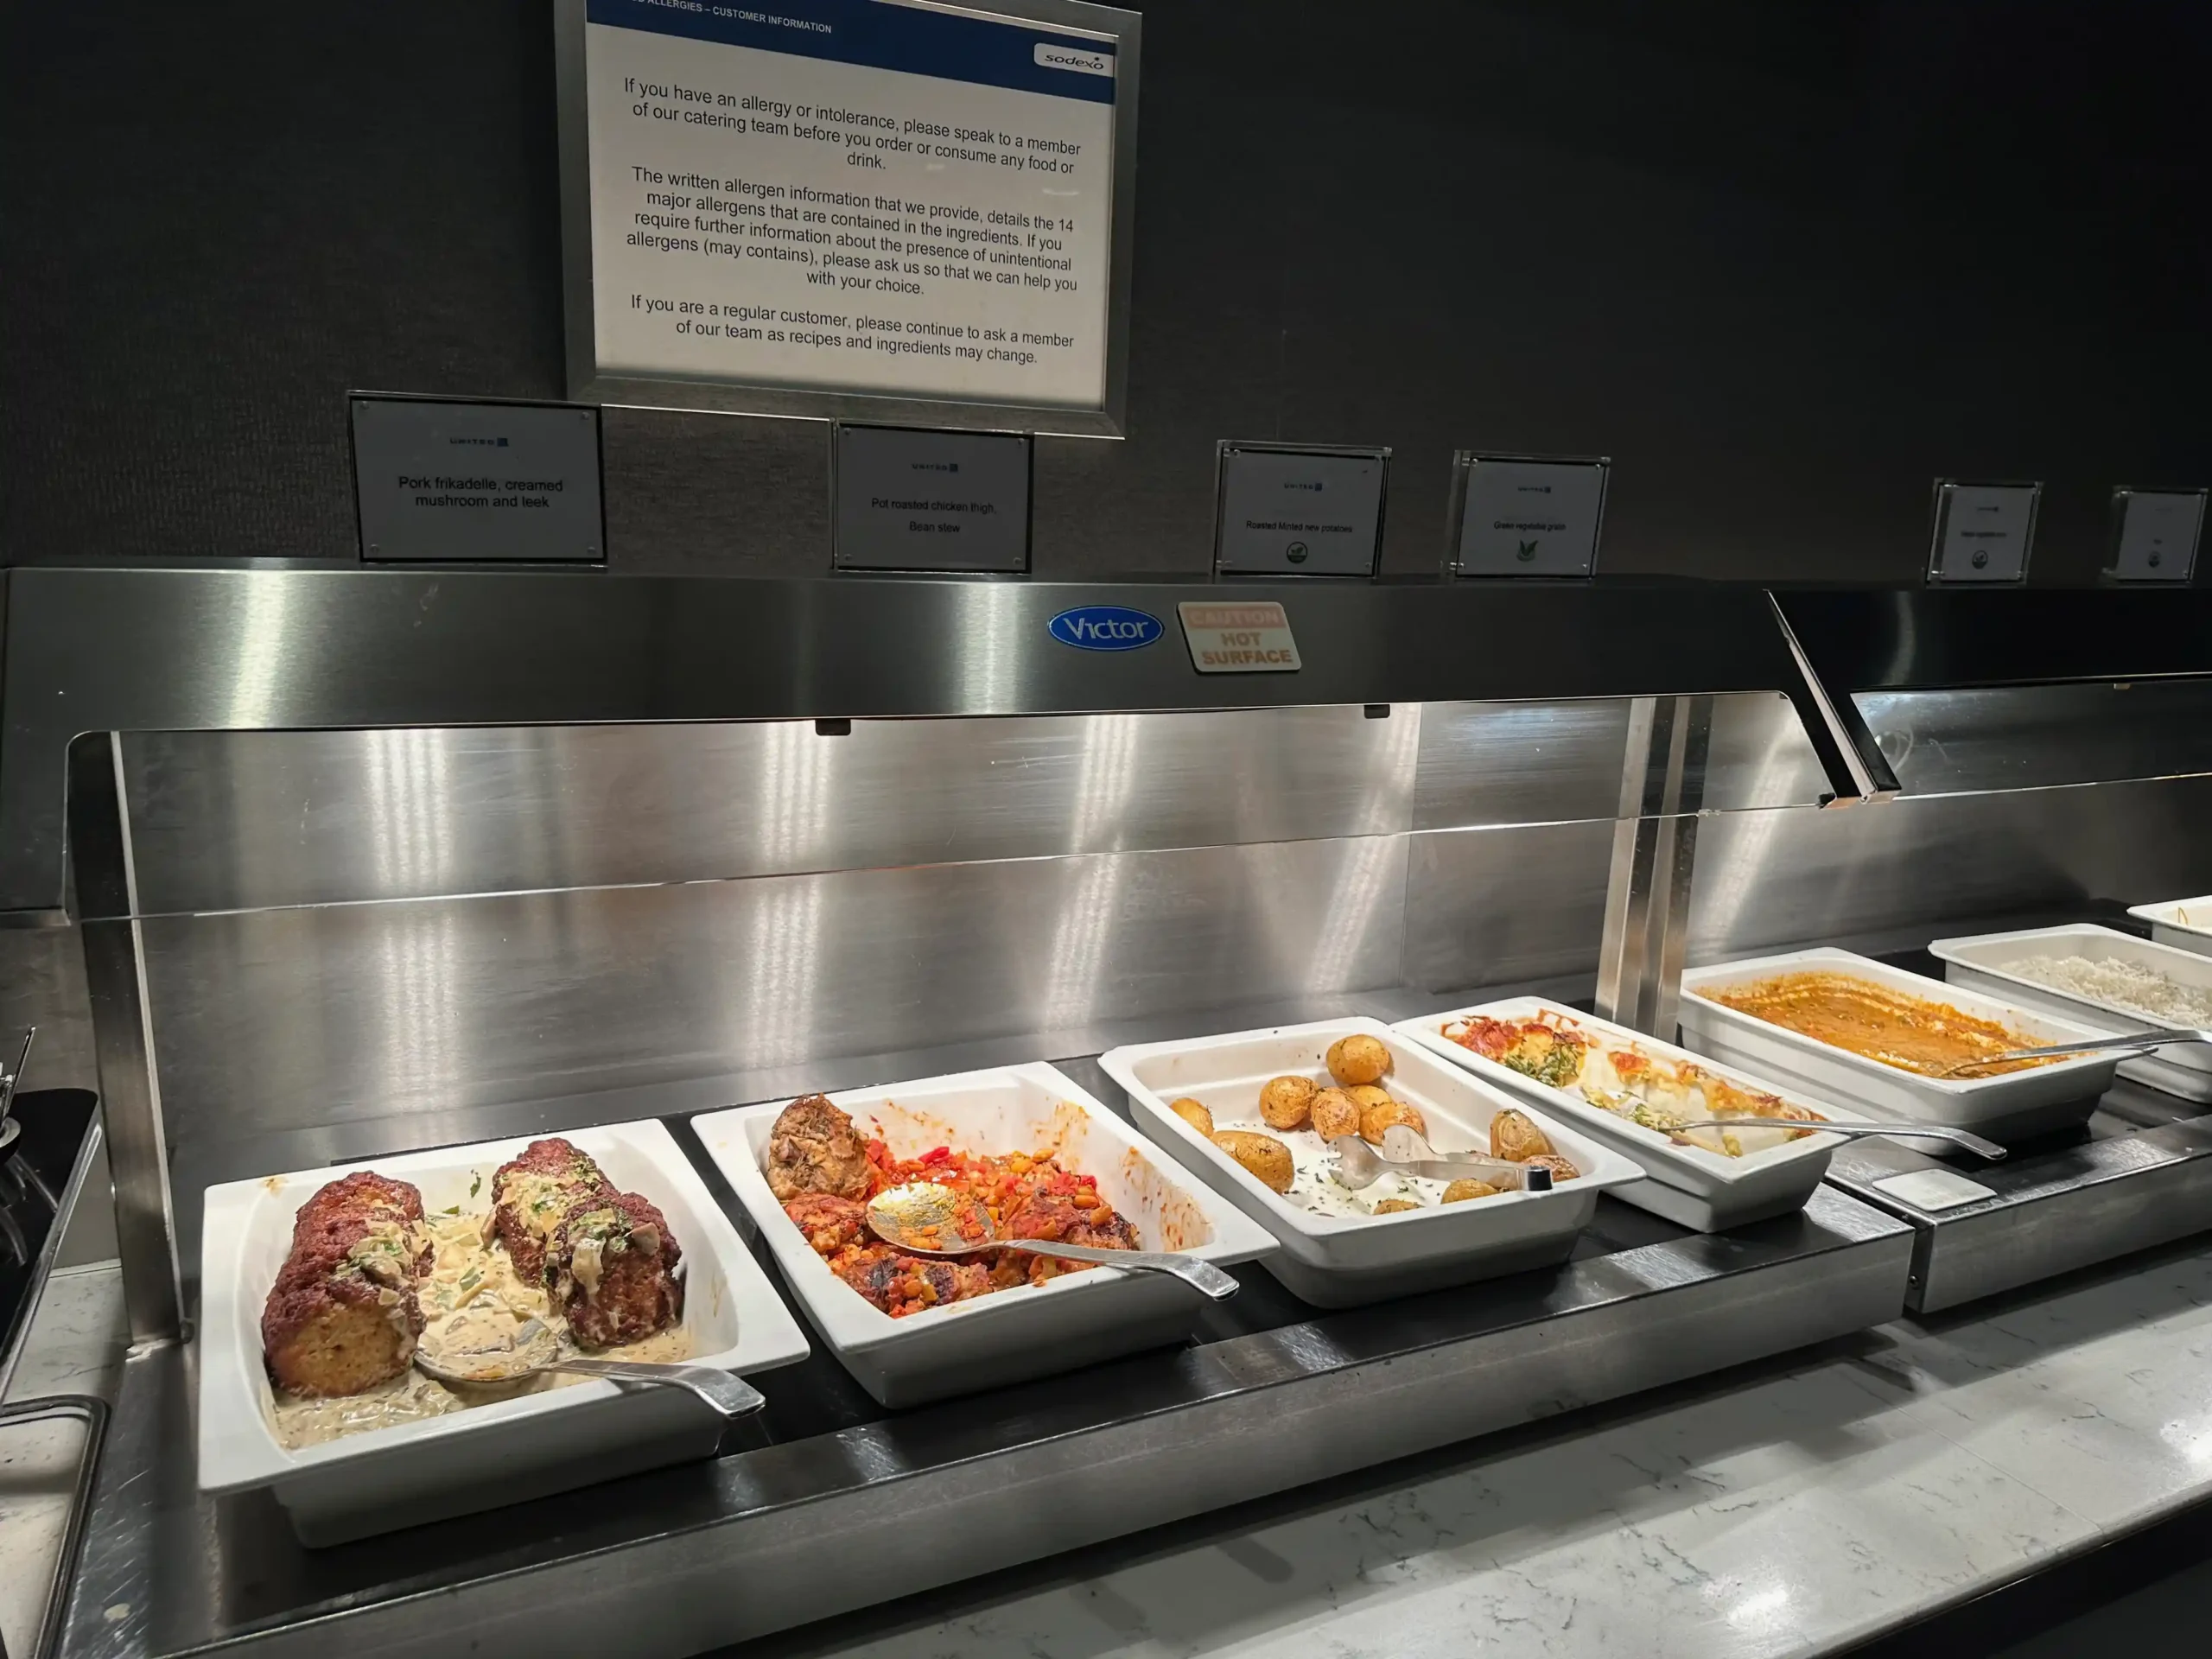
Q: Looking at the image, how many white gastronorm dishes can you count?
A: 7